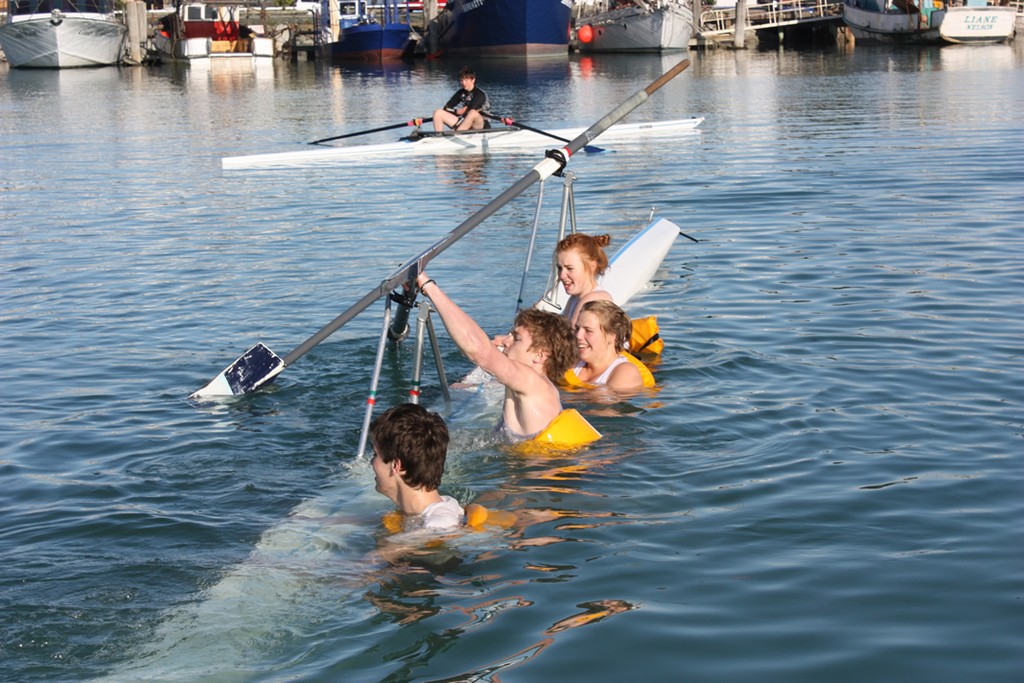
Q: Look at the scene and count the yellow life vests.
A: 4